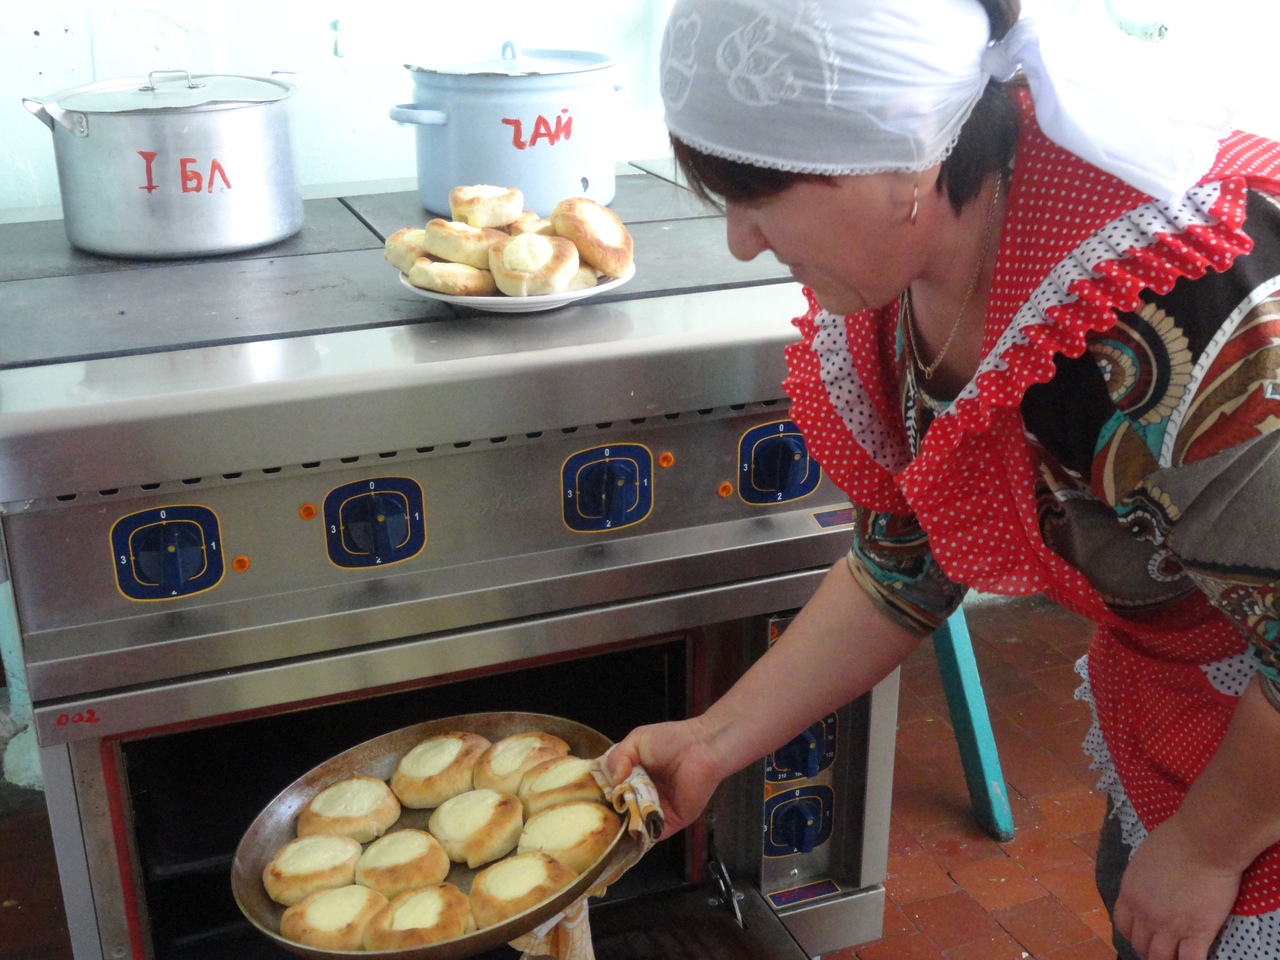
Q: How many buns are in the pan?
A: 11